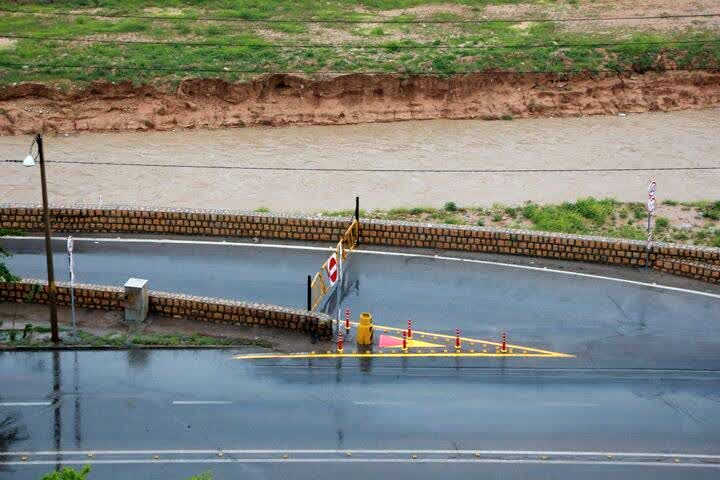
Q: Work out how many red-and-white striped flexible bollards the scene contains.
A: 6